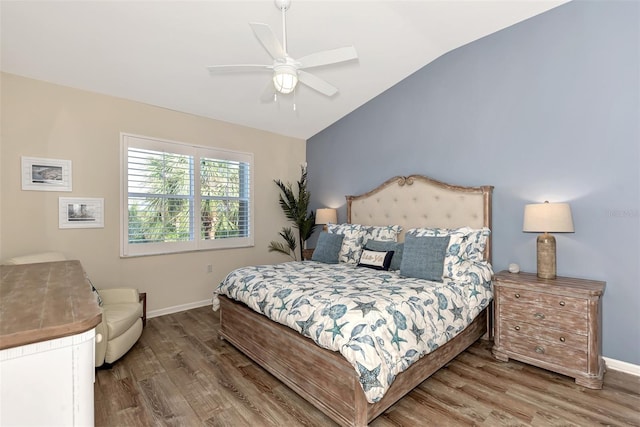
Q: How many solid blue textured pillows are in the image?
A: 3